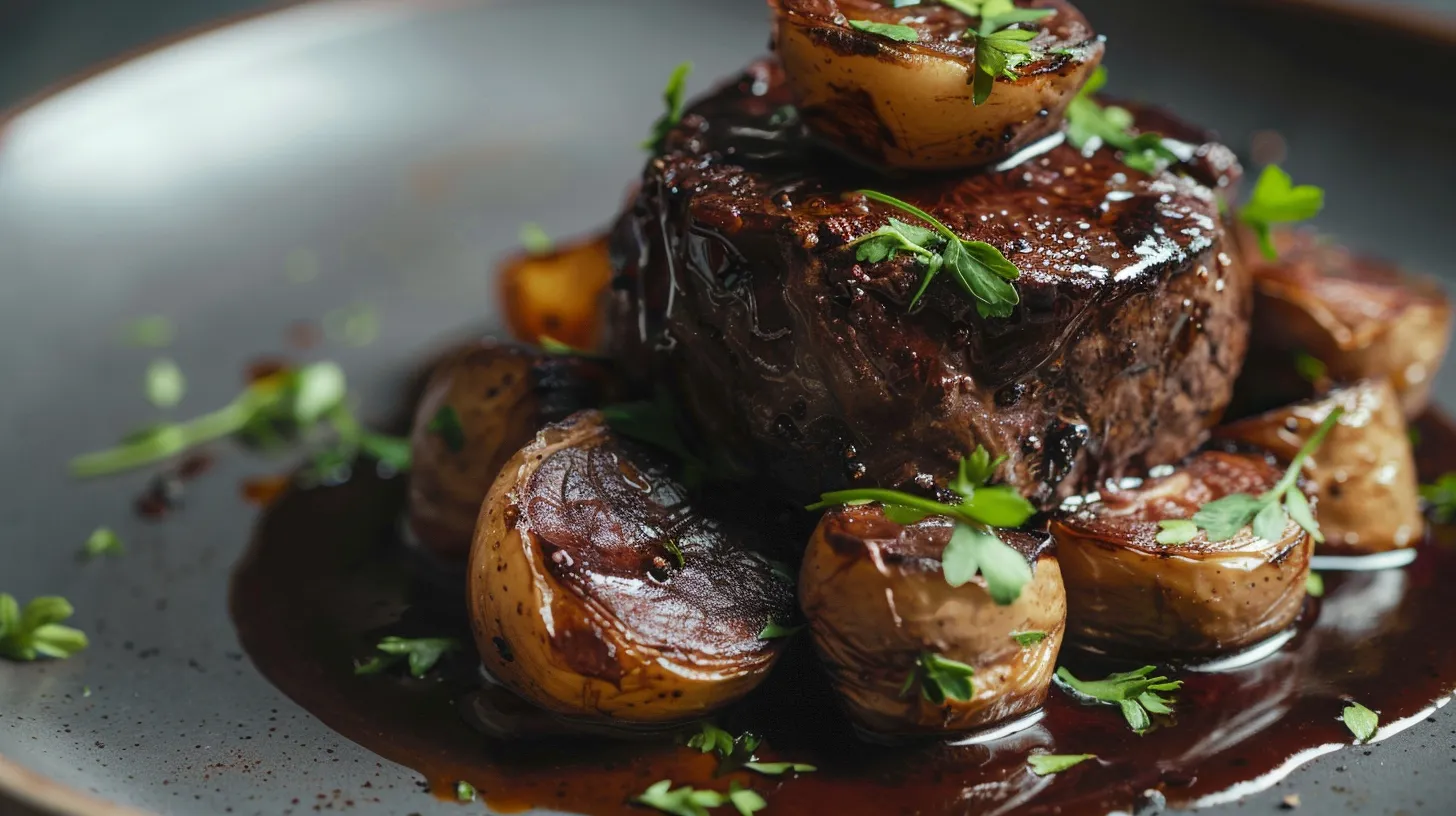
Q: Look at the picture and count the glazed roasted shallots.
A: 8